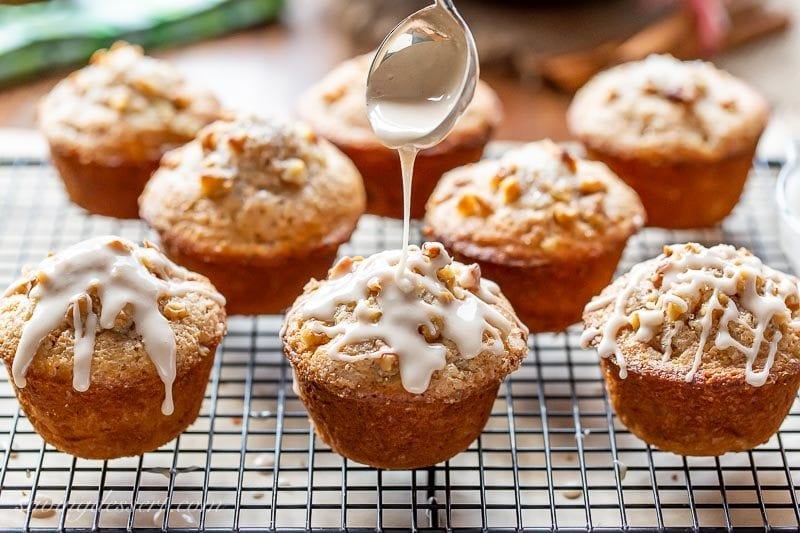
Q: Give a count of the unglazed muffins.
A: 5